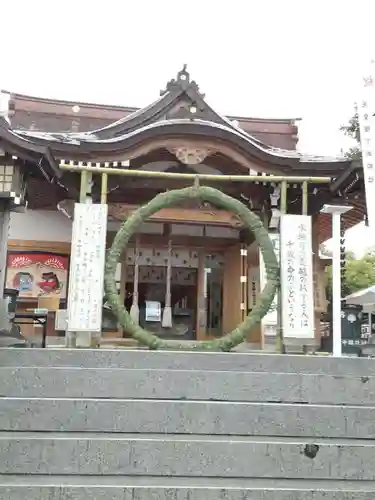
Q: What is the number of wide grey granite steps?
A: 5